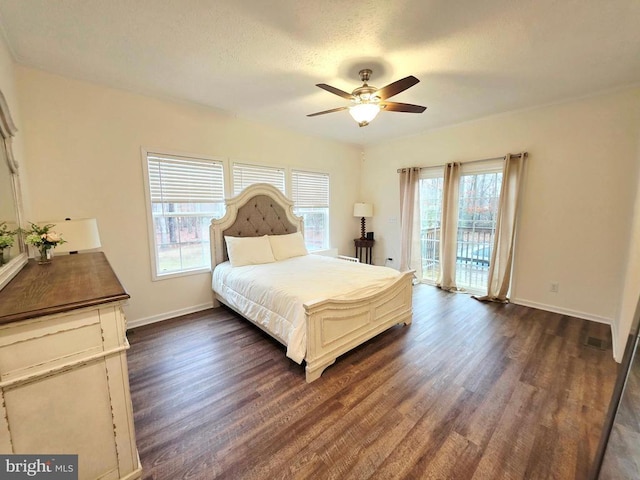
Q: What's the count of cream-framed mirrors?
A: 1